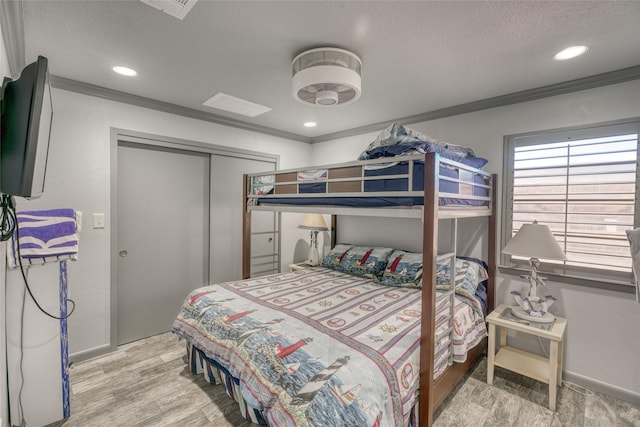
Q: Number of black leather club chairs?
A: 0